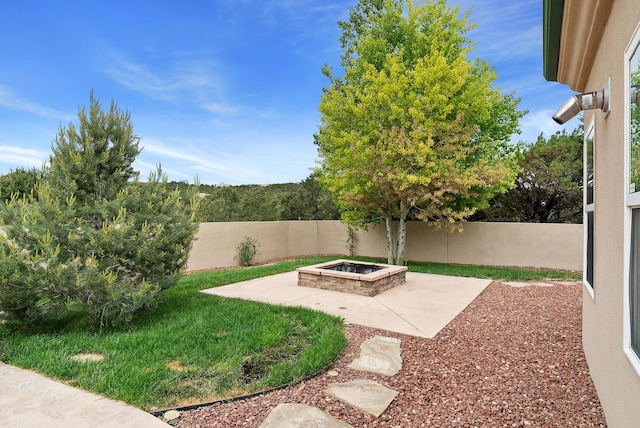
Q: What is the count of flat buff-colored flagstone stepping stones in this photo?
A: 3